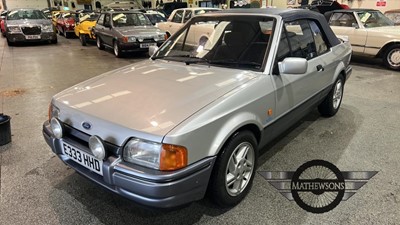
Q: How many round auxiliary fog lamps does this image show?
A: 2